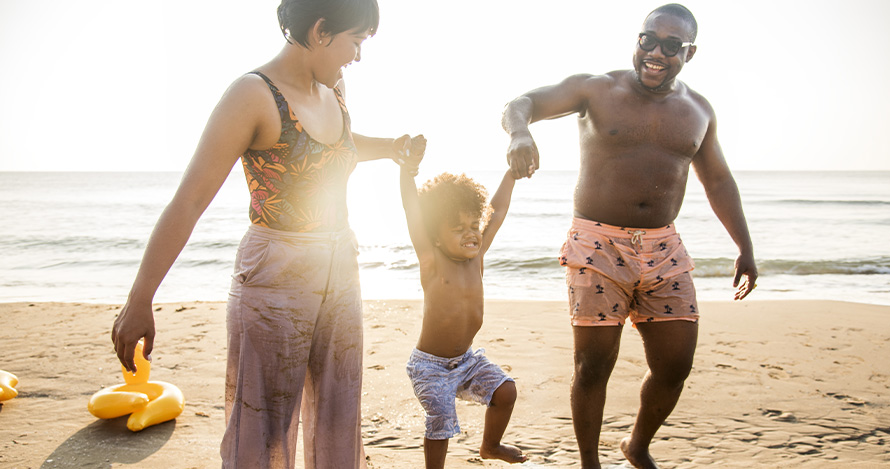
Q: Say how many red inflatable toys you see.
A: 0